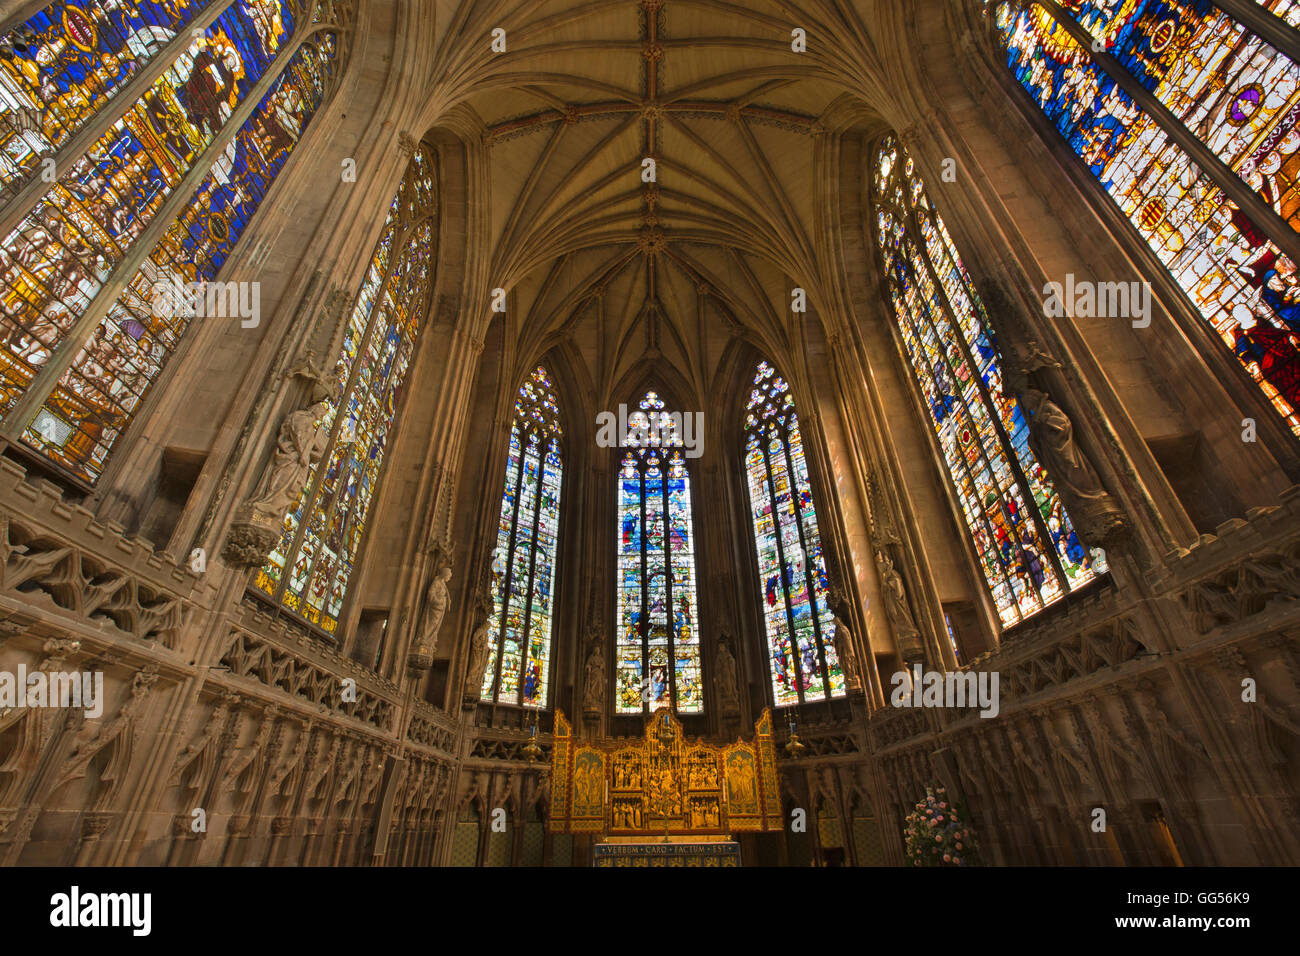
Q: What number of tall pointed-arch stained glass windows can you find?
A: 7